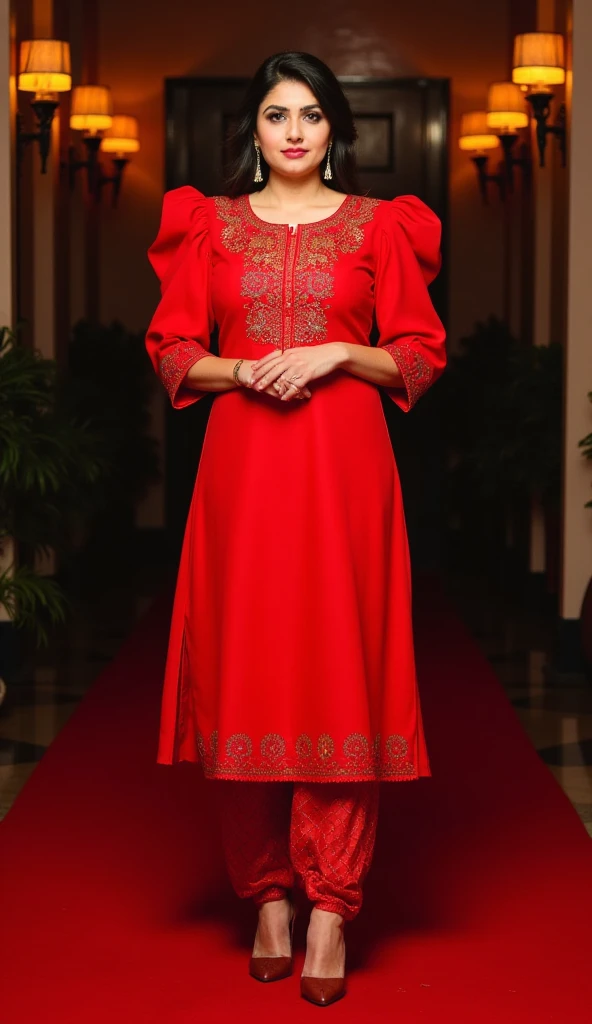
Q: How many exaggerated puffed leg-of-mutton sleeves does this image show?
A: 2